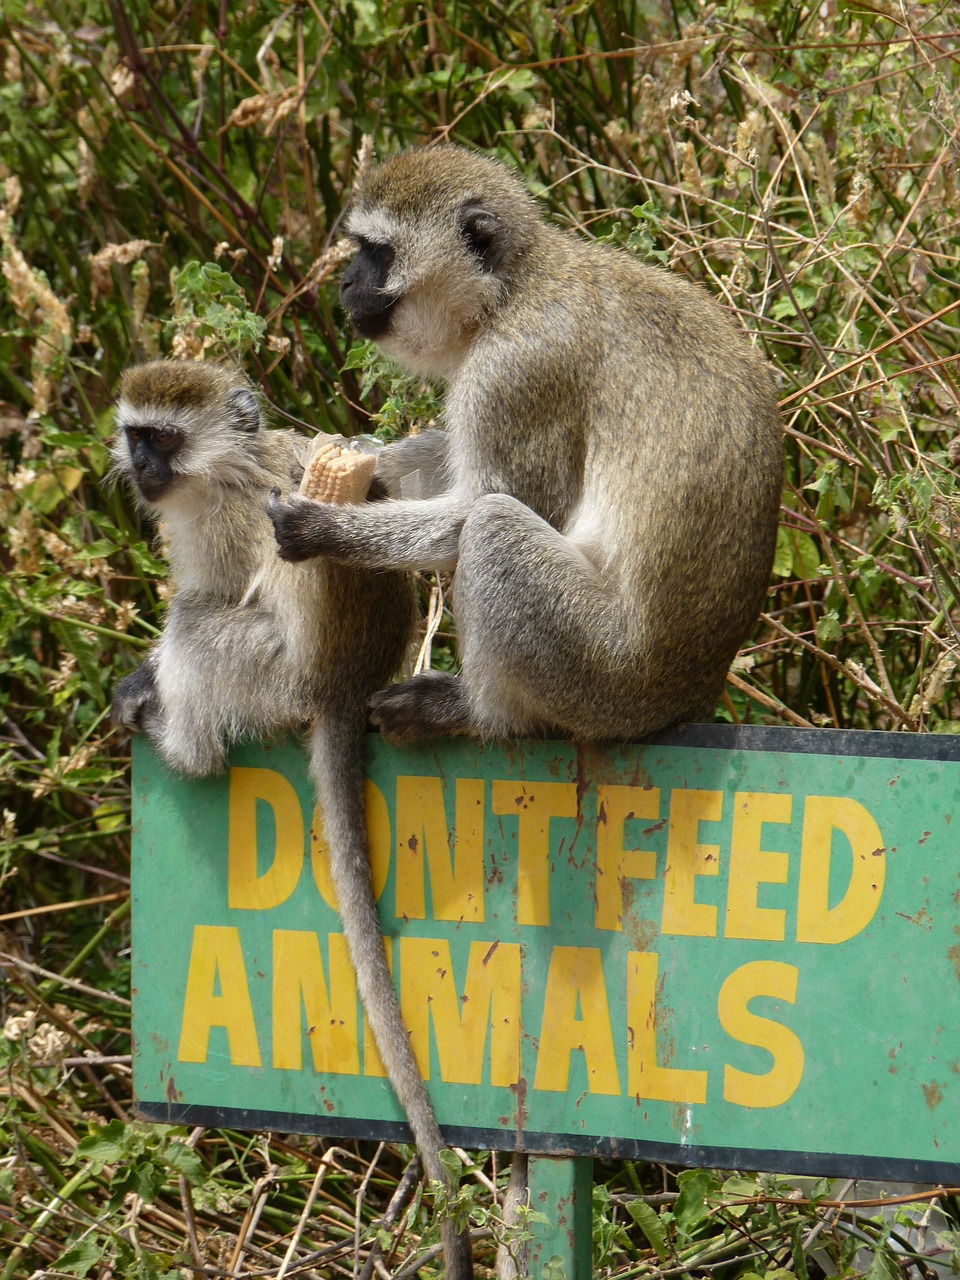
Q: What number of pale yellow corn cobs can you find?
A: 1